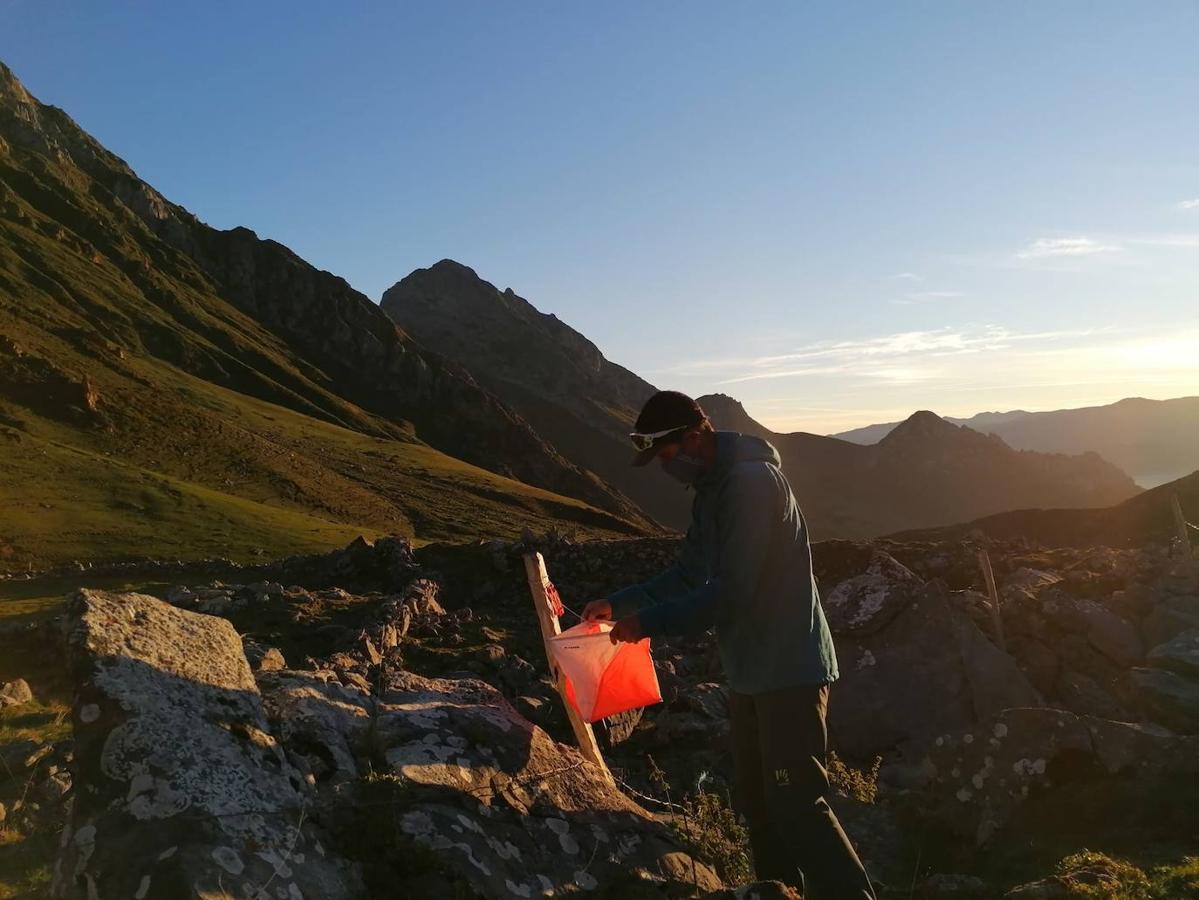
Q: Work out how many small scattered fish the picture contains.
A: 0